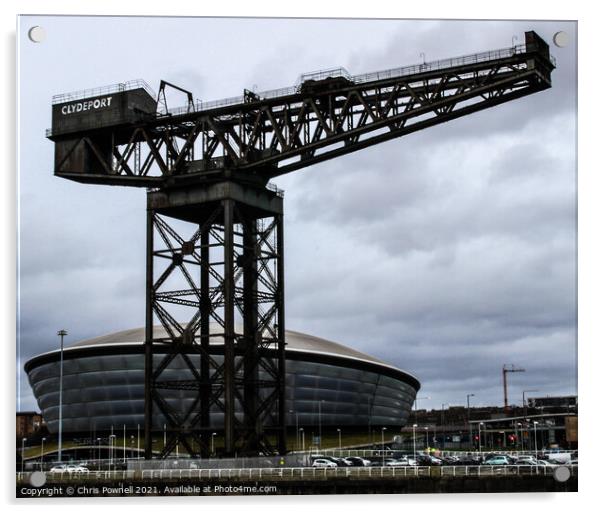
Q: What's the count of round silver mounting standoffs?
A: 4